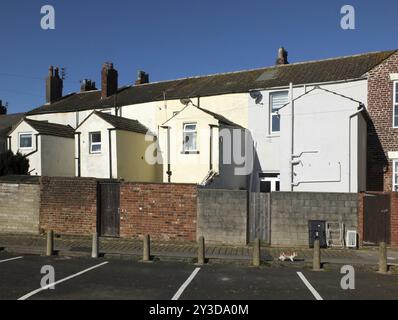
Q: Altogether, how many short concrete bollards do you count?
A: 7